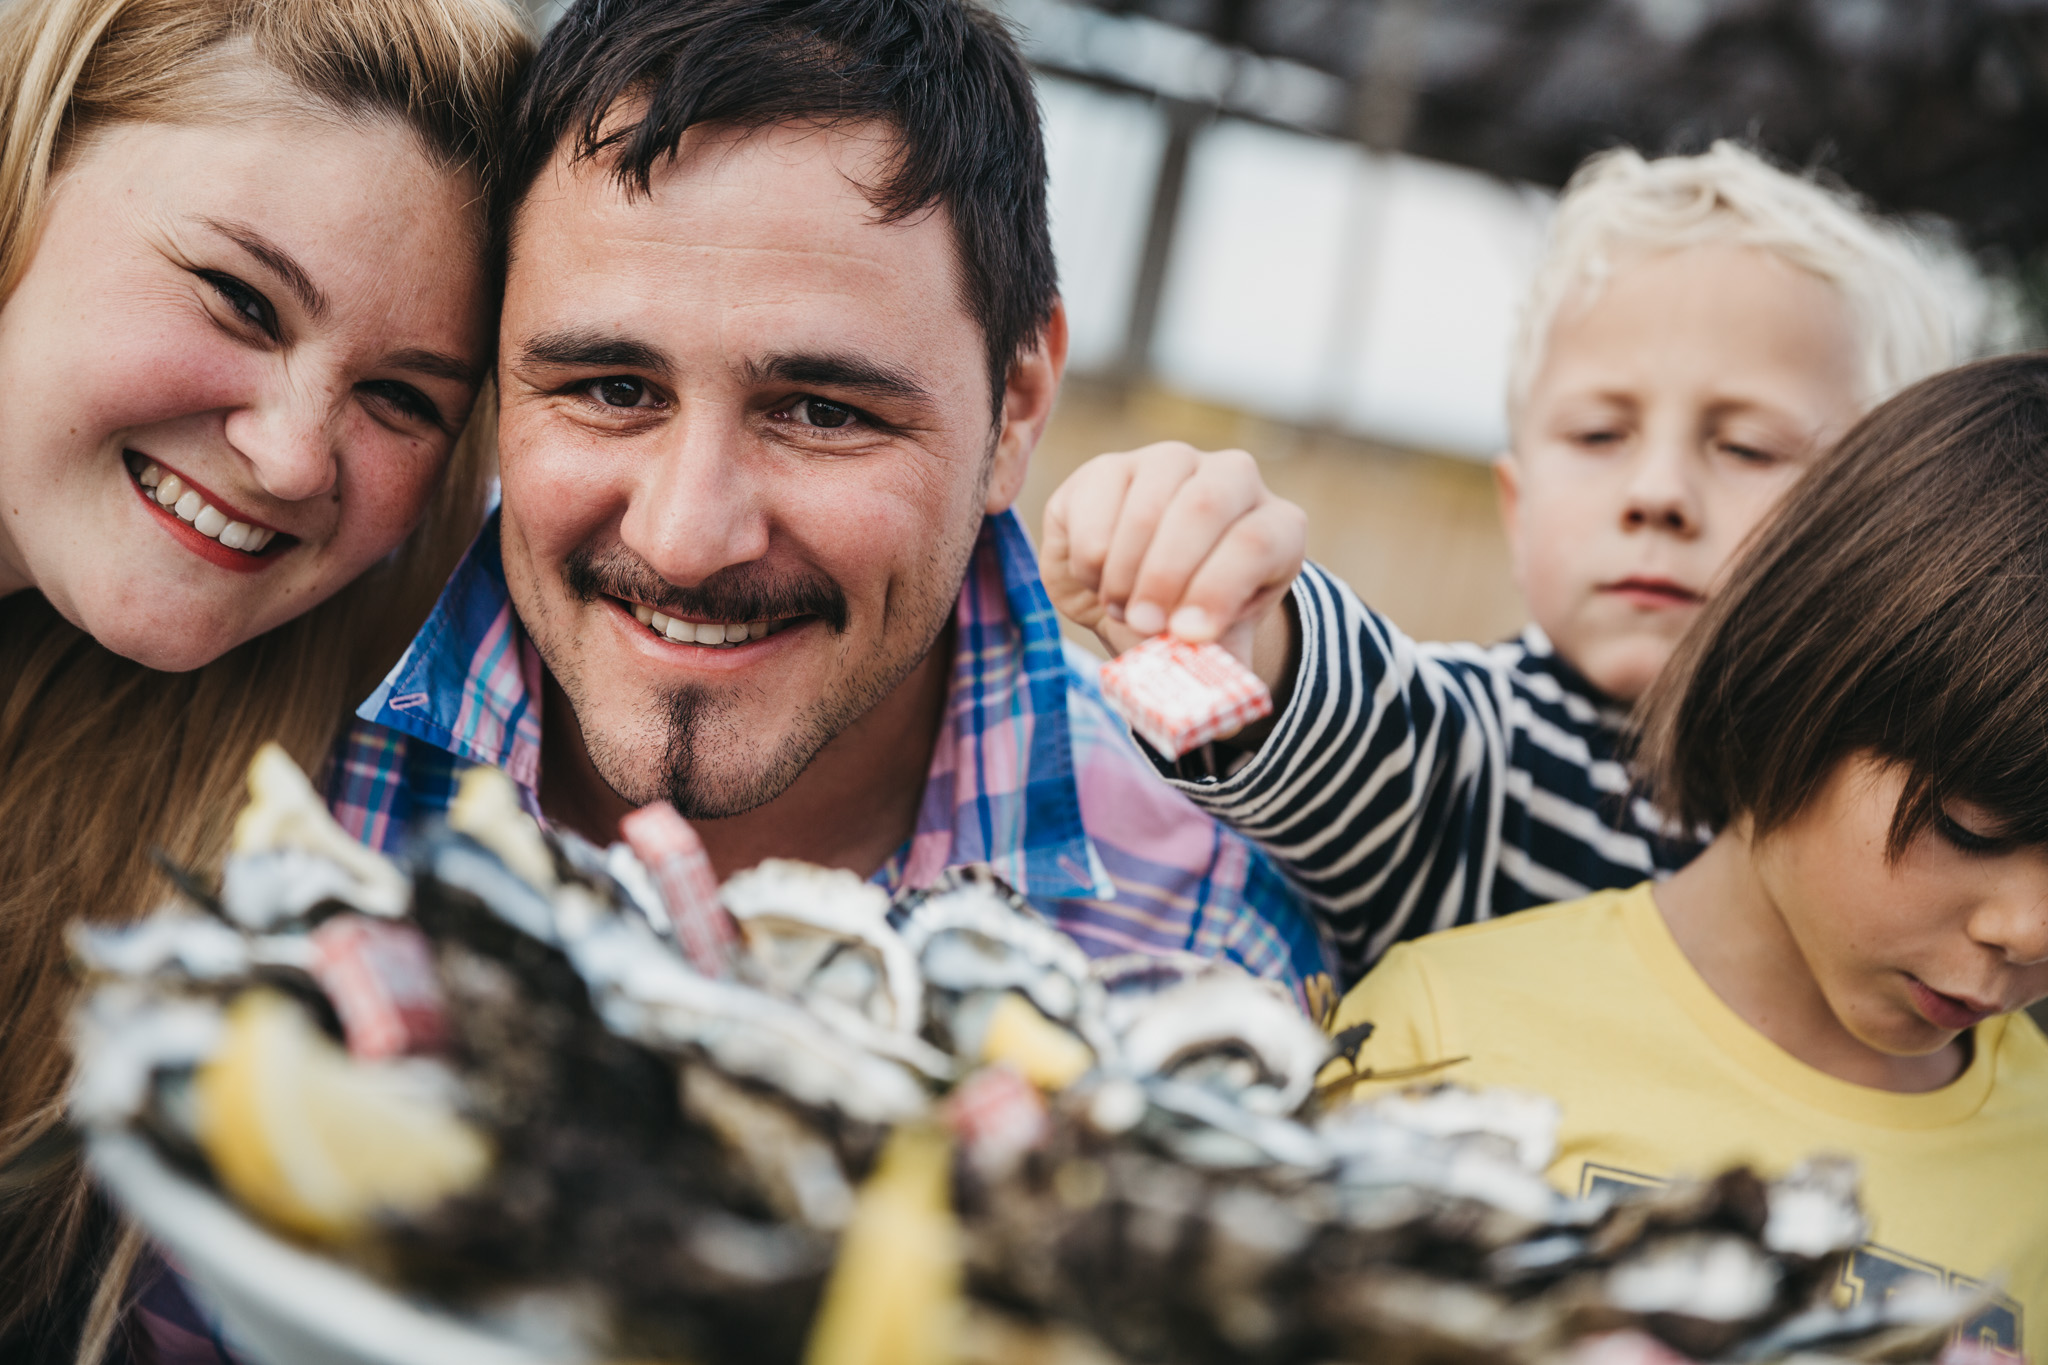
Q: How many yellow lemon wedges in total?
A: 5